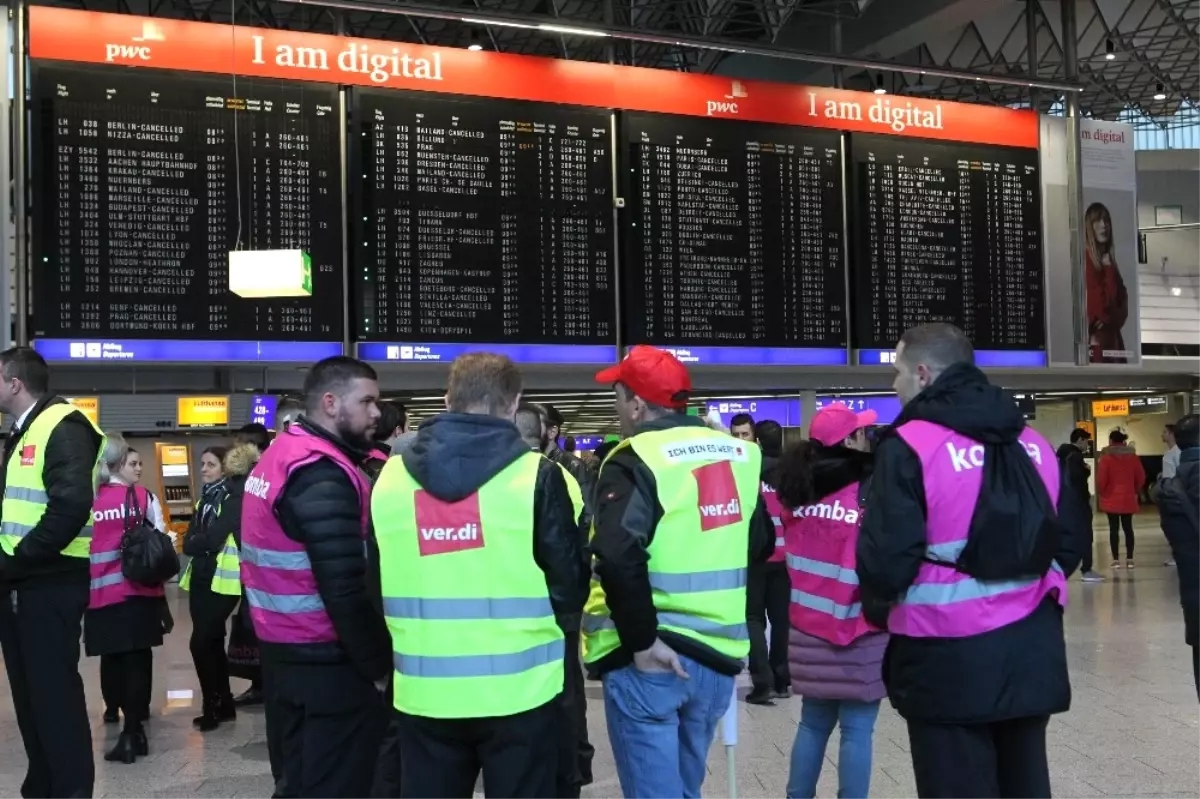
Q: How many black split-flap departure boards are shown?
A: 4